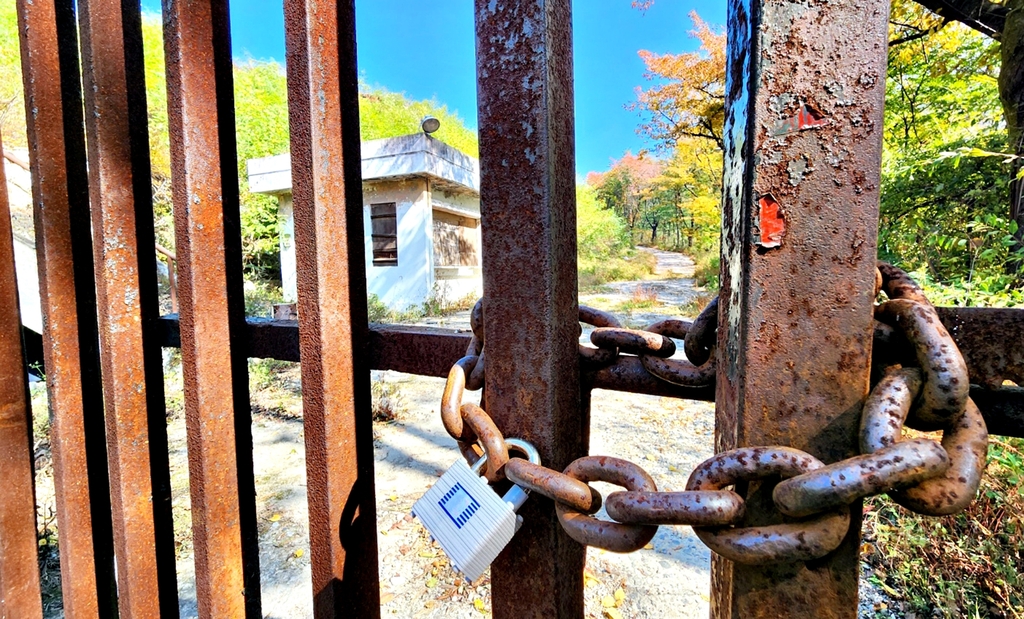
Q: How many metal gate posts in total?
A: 7